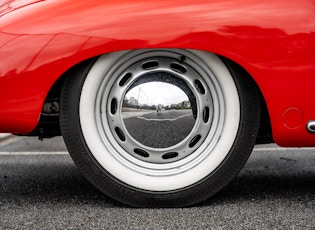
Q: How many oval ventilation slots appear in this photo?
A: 10